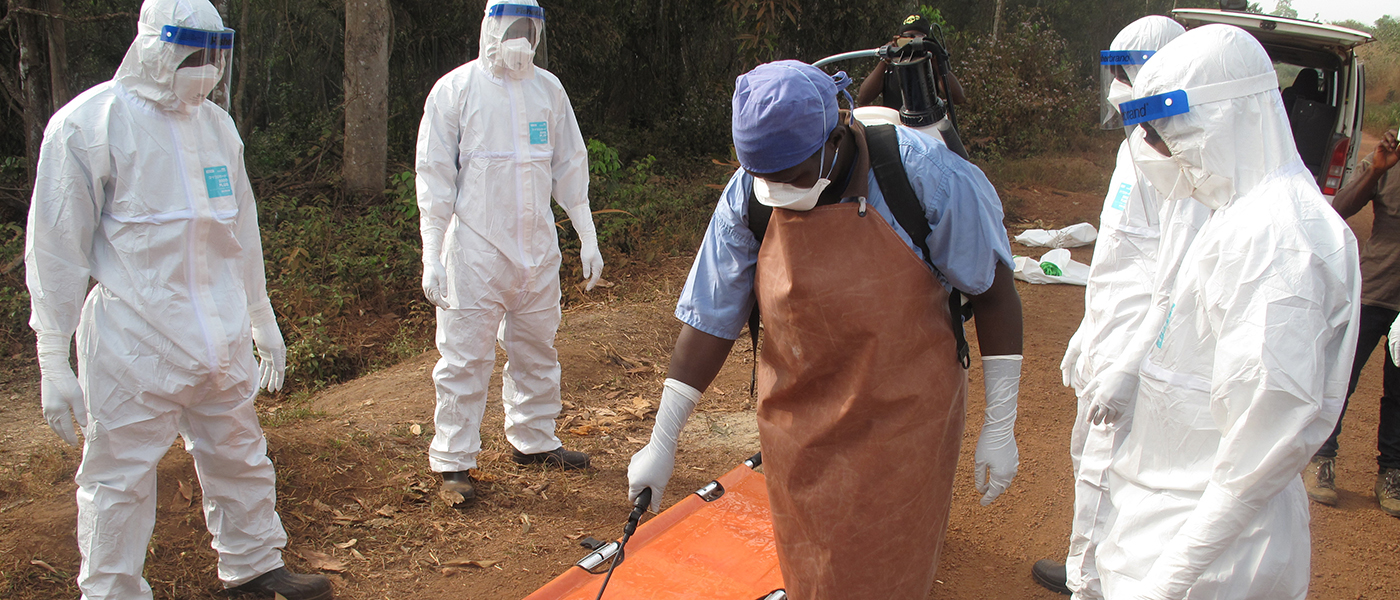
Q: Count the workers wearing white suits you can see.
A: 4